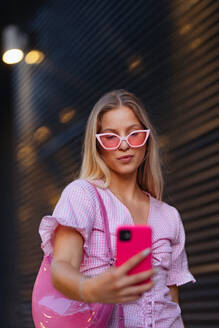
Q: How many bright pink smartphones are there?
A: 1